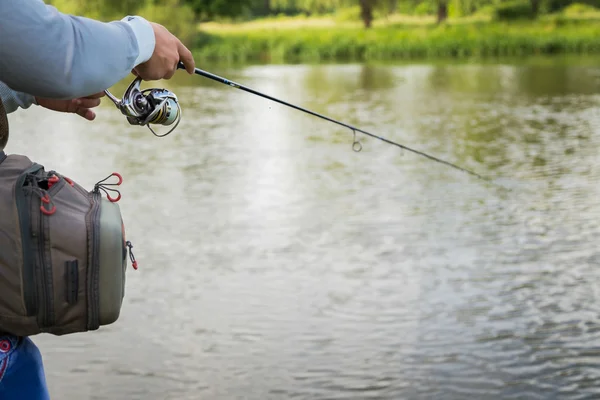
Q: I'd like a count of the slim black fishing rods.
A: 1